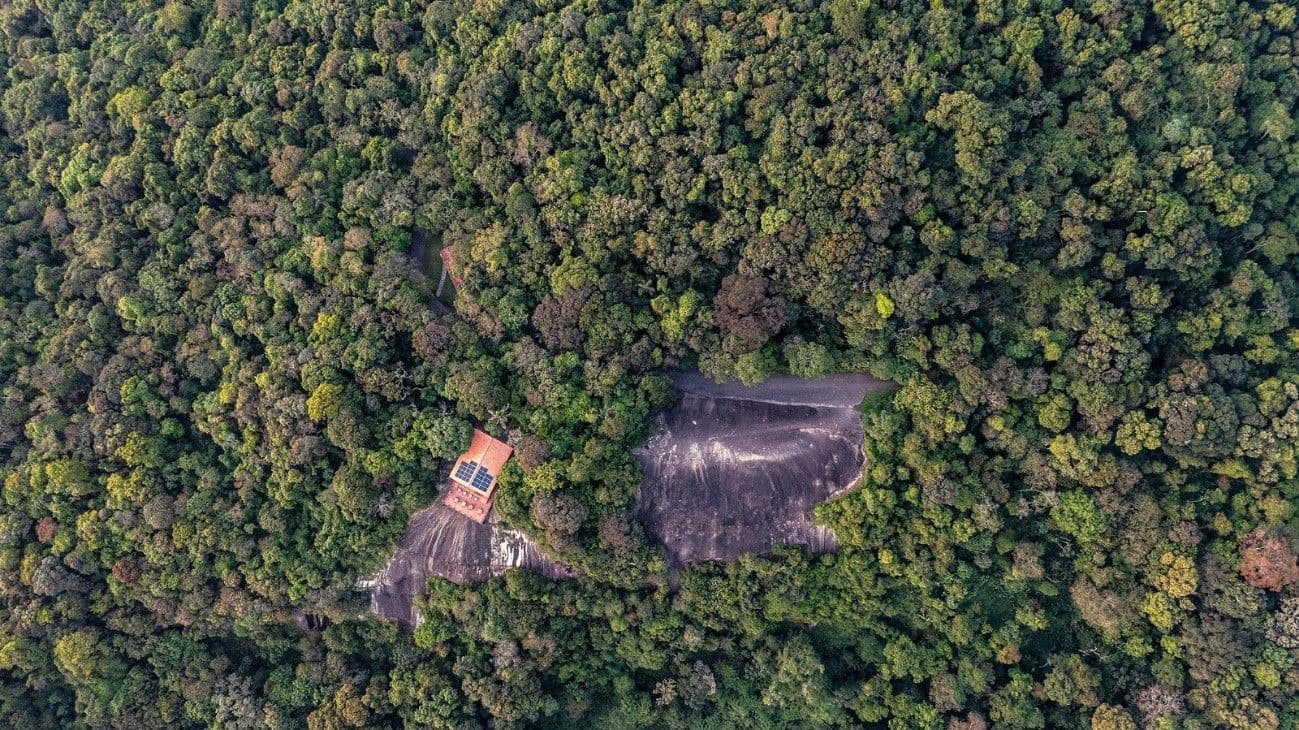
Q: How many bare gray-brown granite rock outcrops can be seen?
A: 2